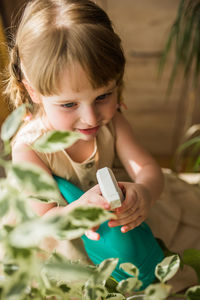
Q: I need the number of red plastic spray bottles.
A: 0